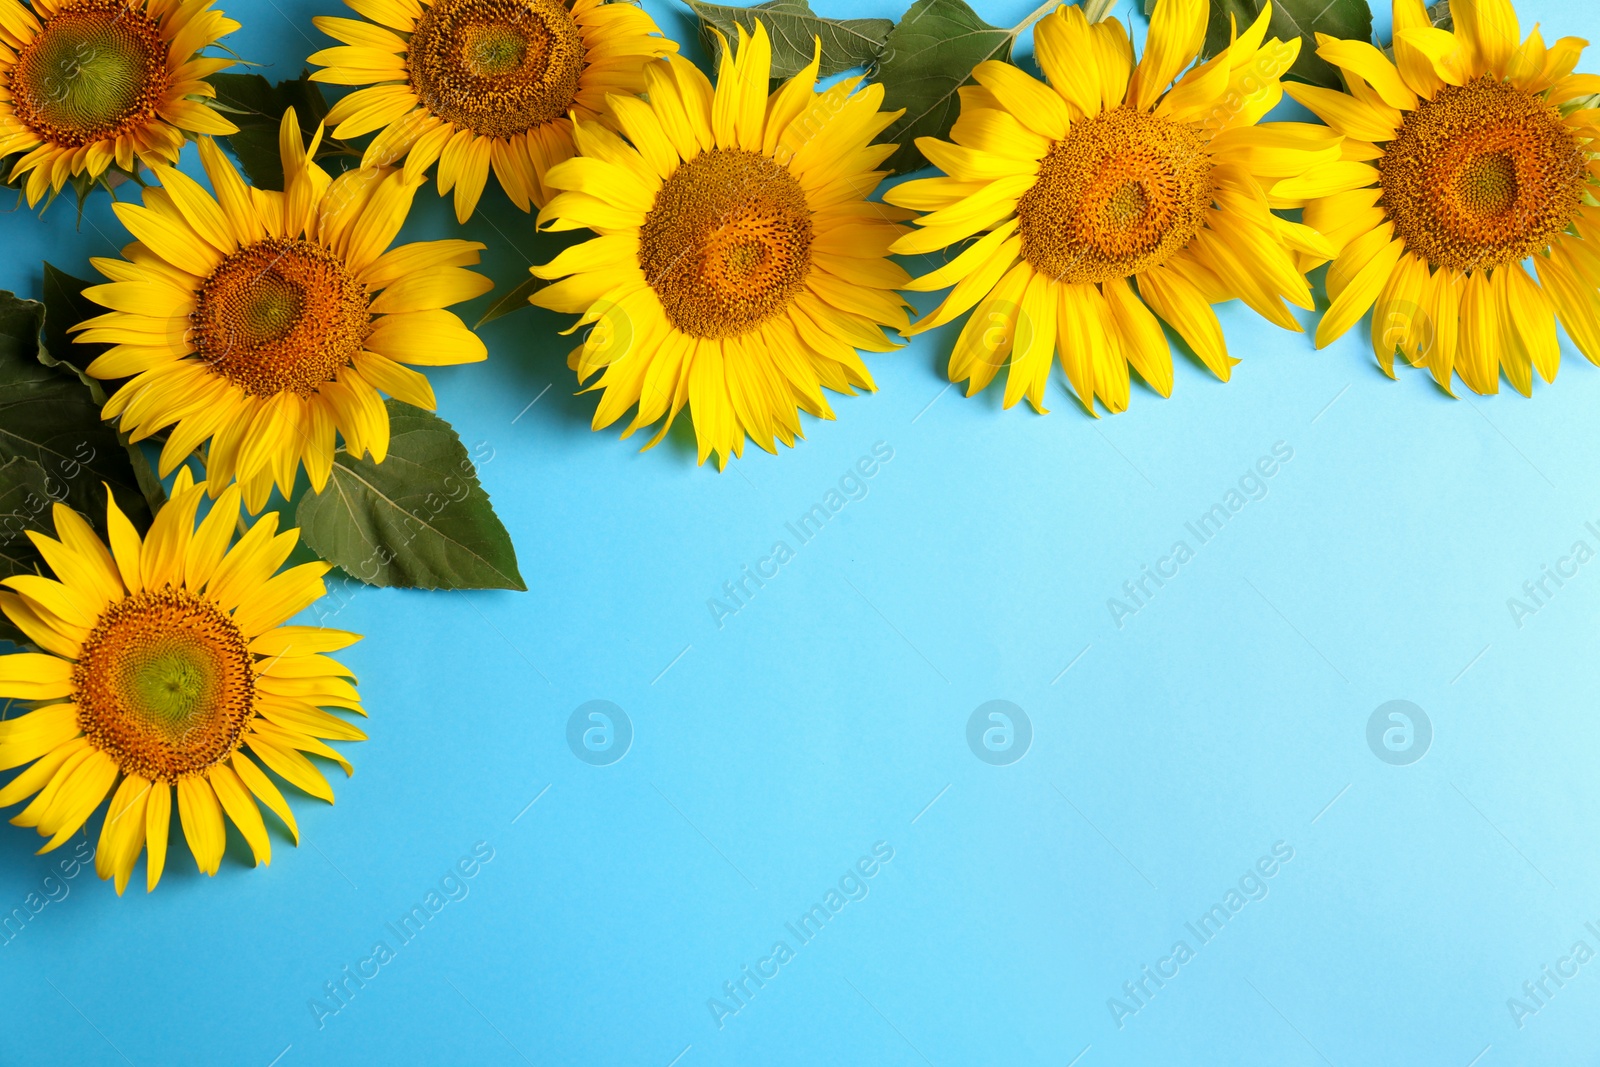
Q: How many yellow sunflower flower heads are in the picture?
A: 7